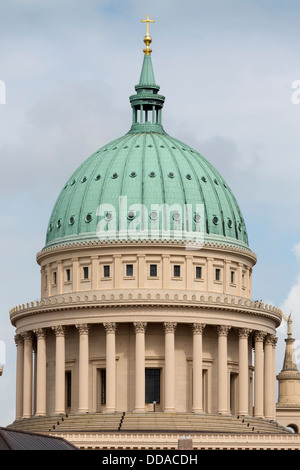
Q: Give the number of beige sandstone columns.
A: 14